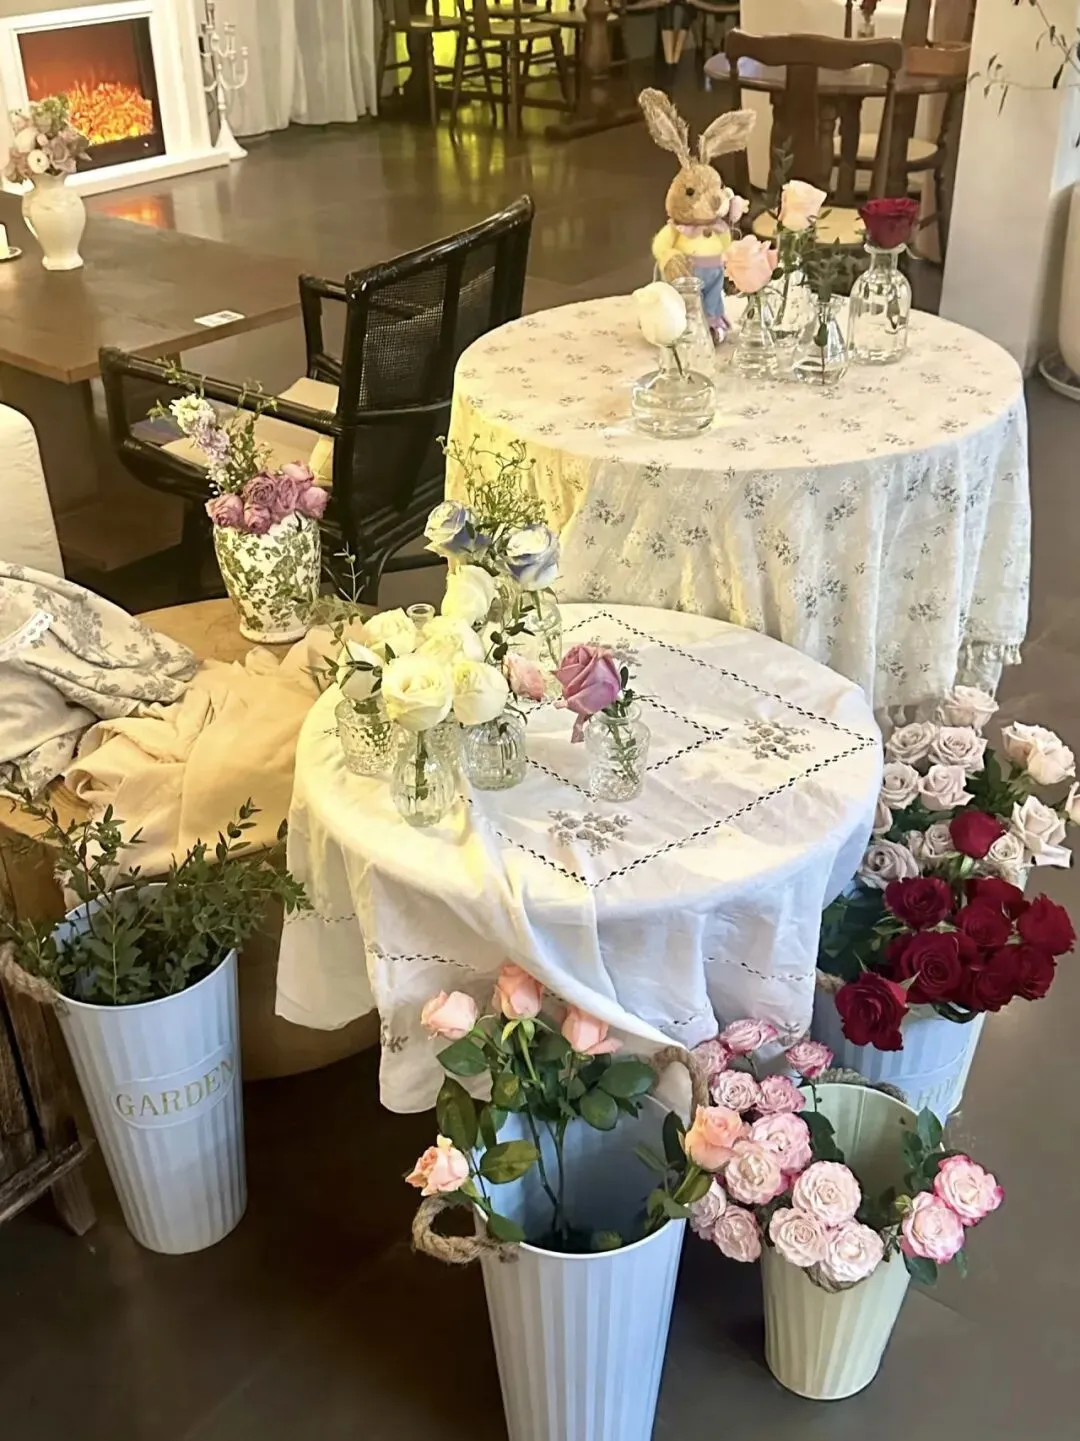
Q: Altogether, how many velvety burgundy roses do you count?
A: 10